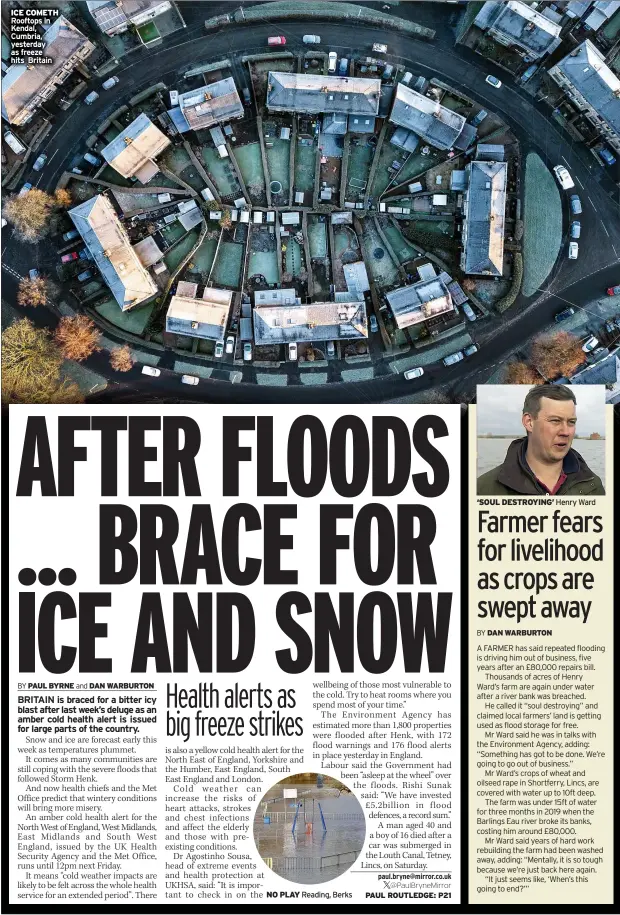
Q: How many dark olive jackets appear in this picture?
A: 1